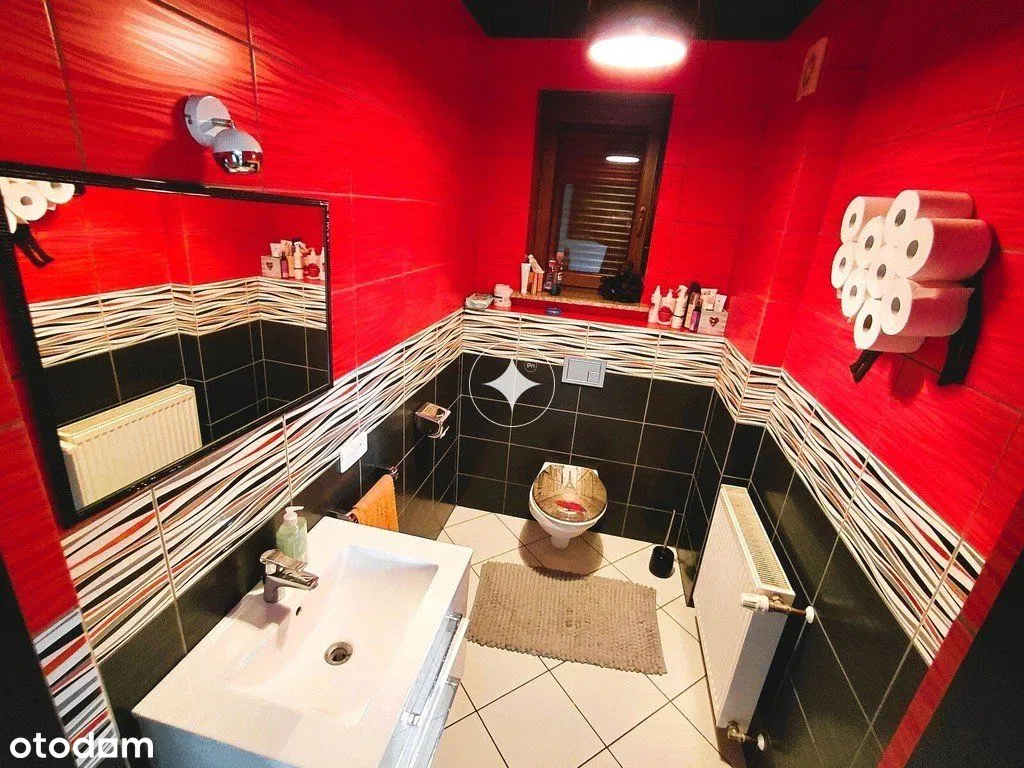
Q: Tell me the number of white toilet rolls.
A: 9